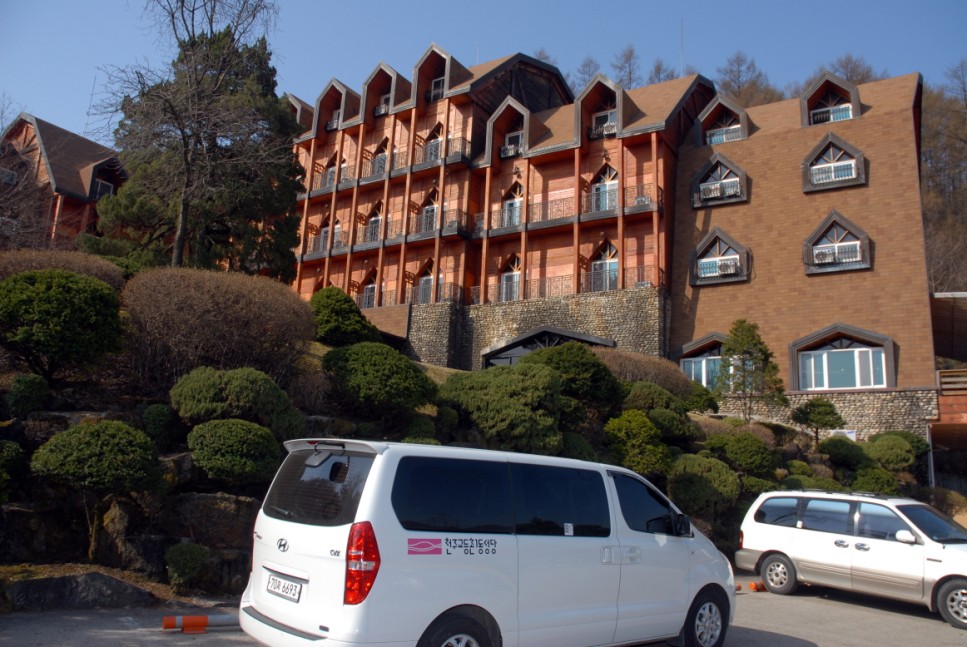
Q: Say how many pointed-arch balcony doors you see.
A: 13